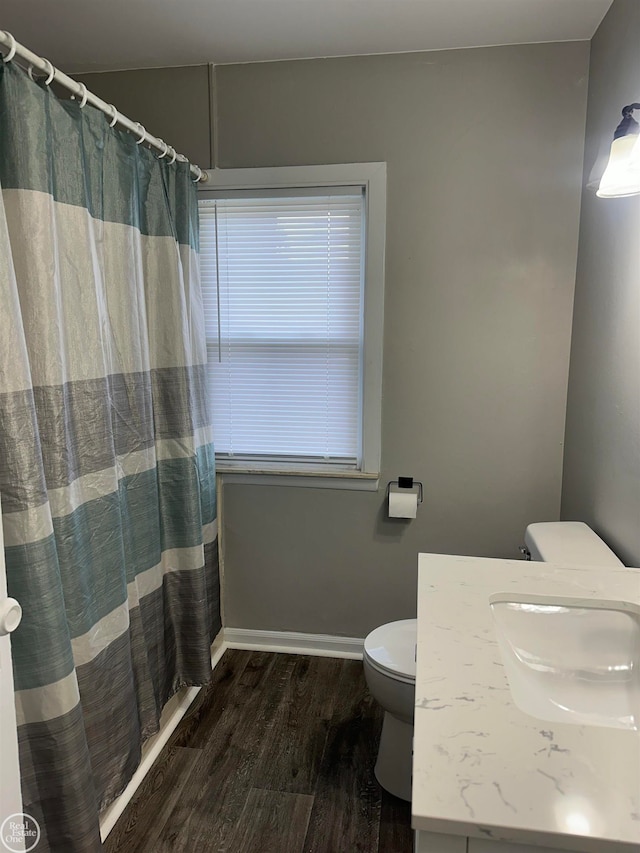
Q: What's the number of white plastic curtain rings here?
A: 9